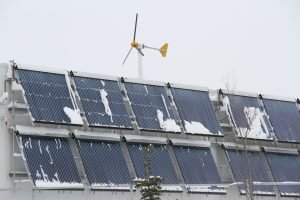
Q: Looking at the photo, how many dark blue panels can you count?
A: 12